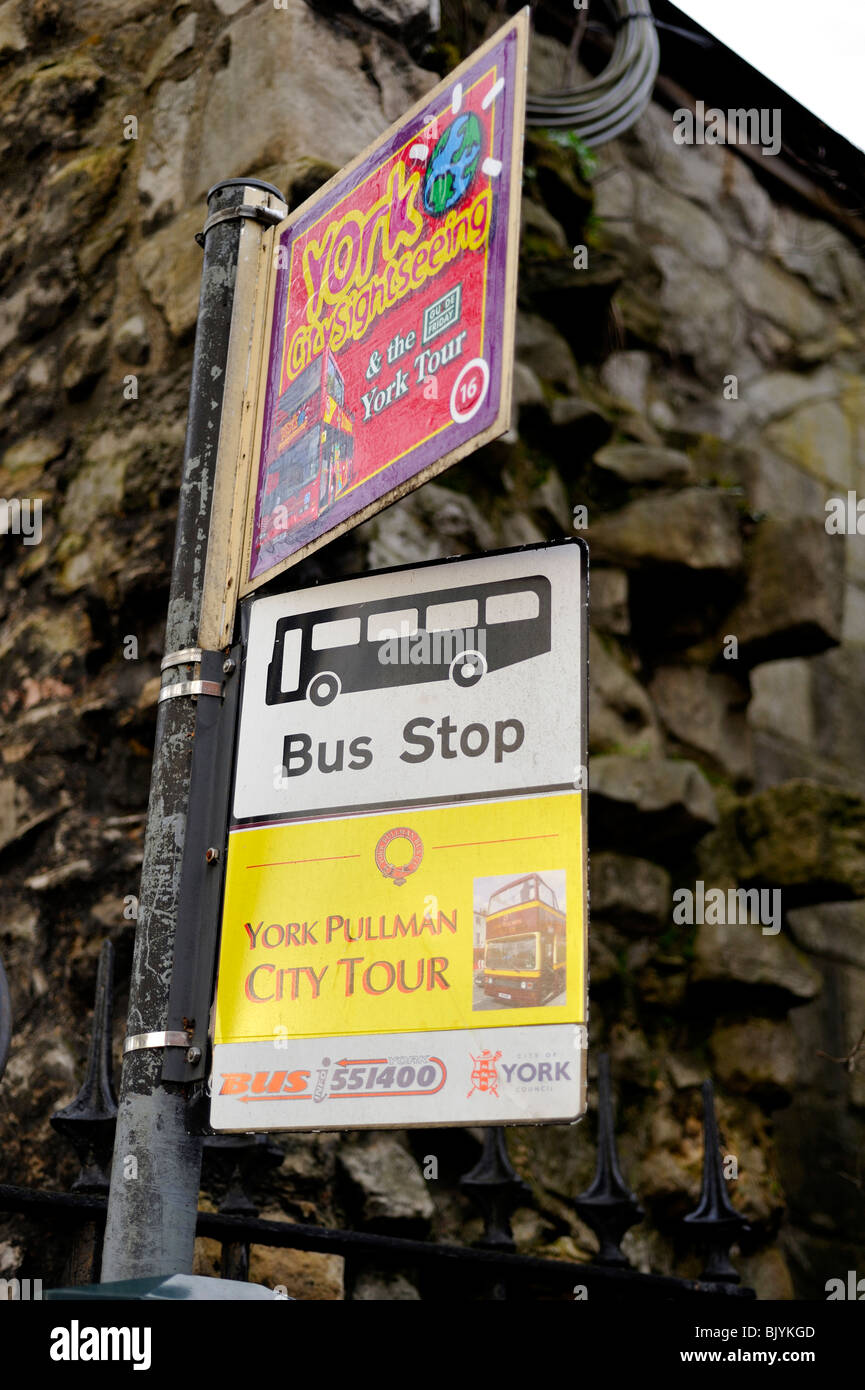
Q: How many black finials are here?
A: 5